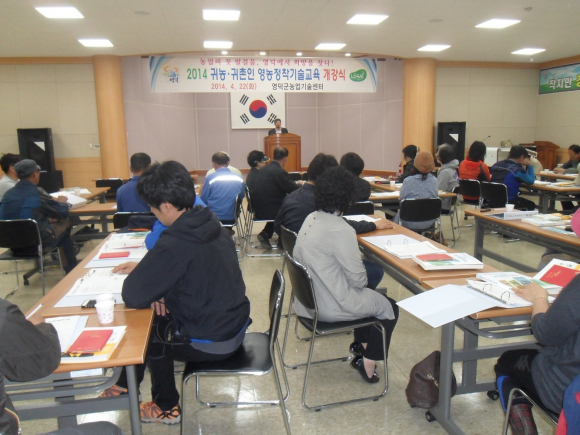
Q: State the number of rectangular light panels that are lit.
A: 9